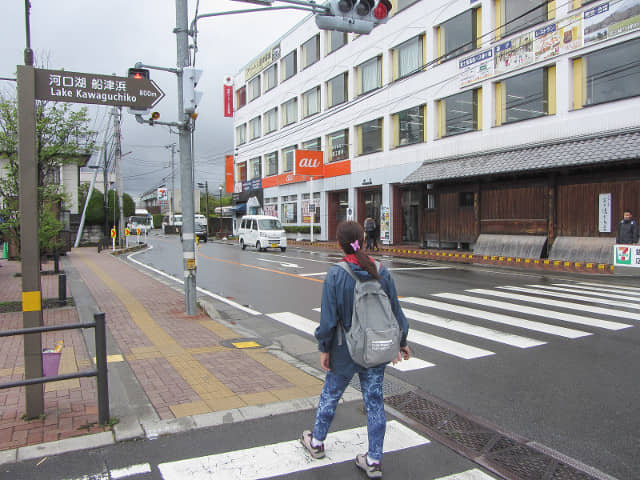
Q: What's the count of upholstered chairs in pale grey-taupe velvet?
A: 0